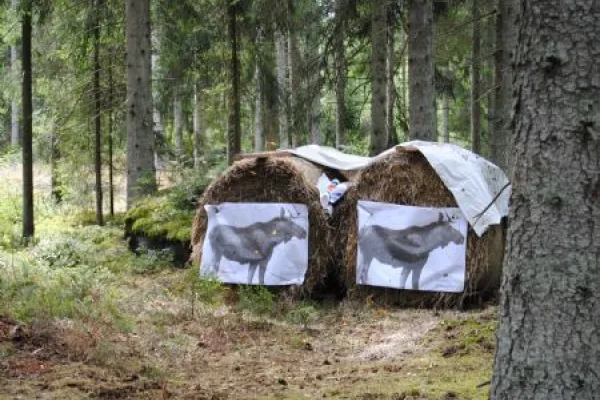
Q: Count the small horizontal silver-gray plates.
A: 0